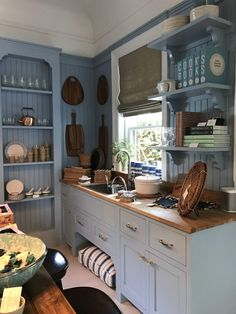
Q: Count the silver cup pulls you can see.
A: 4